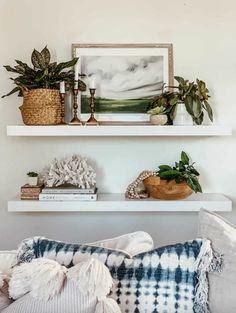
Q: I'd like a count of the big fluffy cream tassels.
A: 3